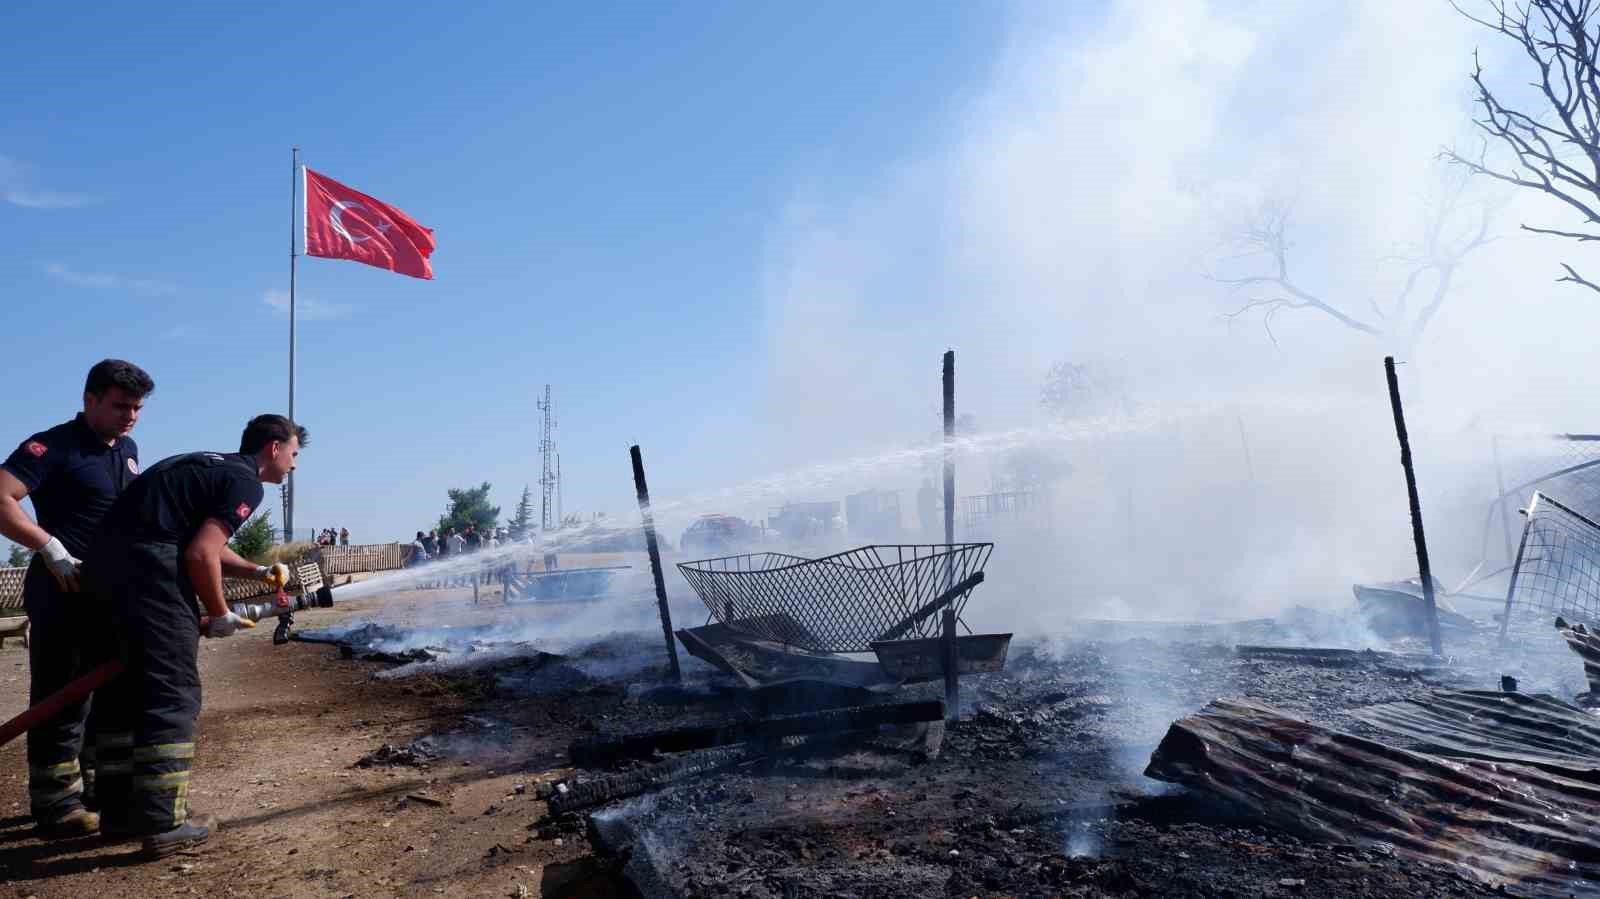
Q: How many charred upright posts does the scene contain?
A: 3